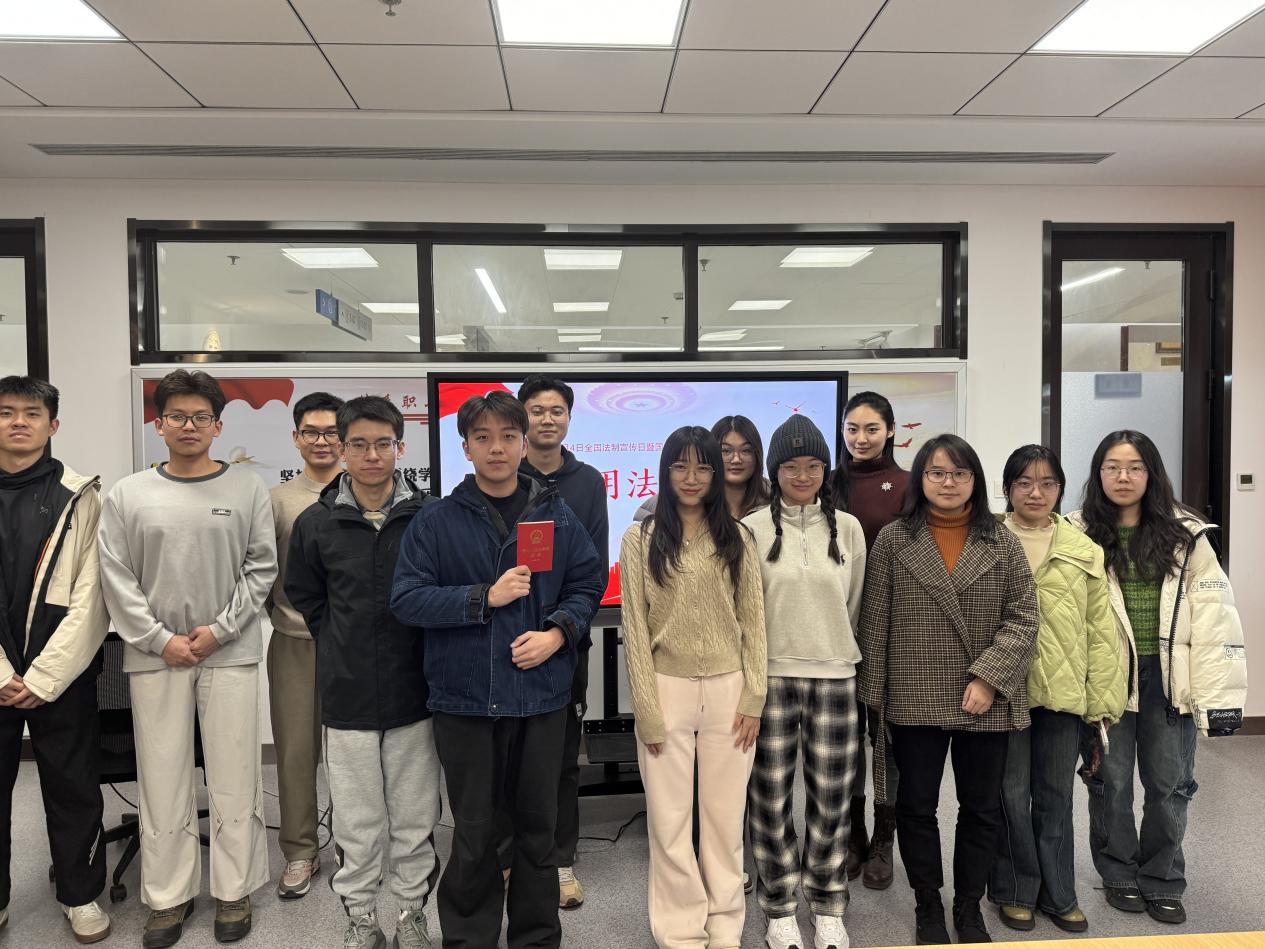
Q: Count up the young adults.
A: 13